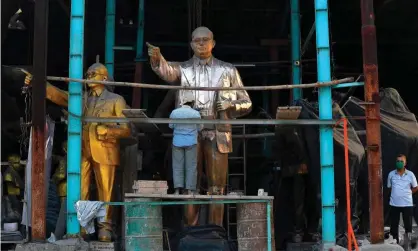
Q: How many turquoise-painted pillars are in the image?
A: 5